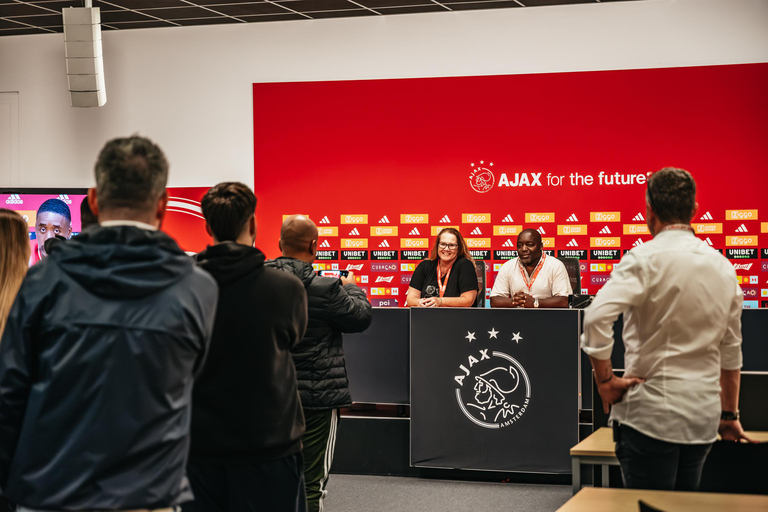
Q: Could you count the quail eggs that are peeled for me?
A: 0